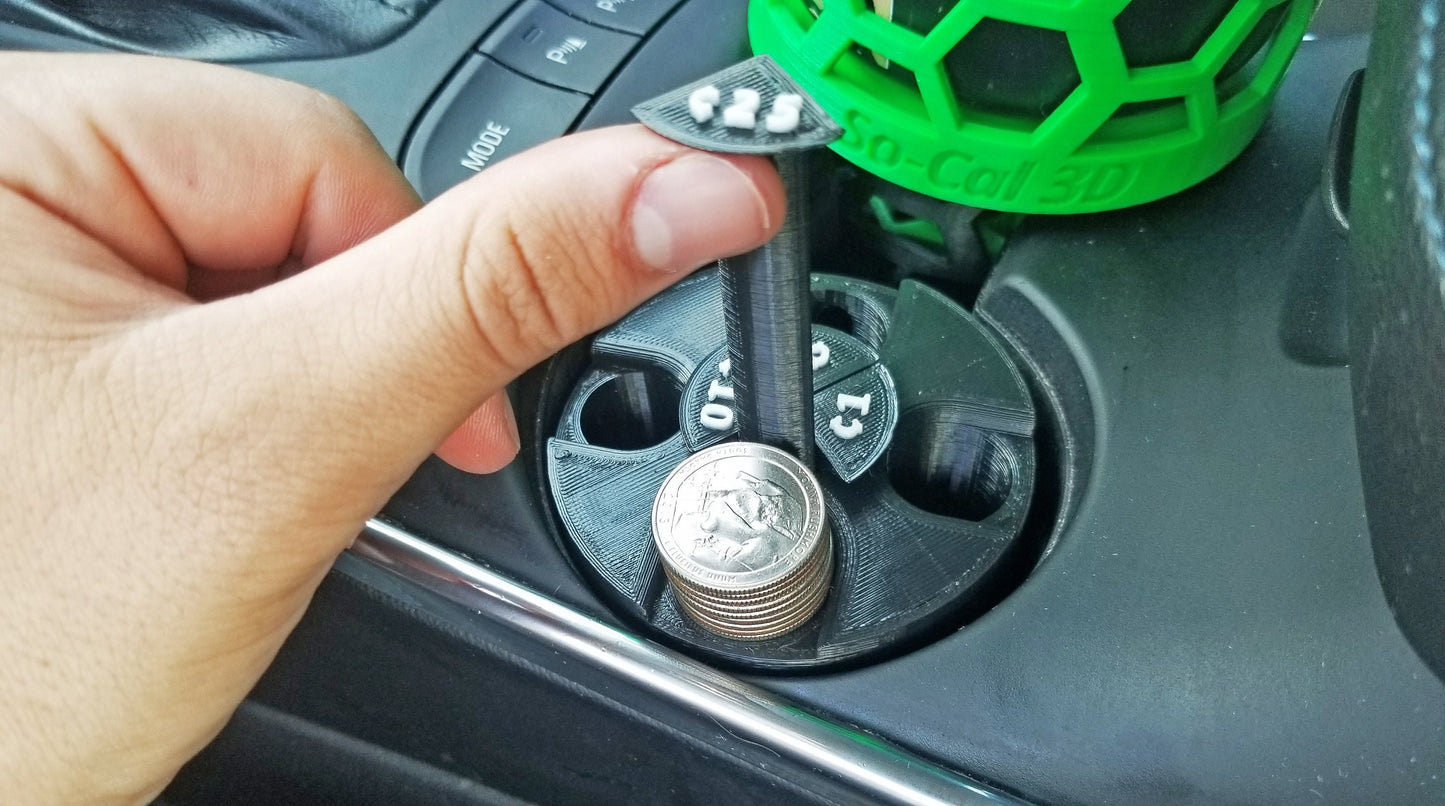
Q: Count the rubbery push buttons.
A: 3